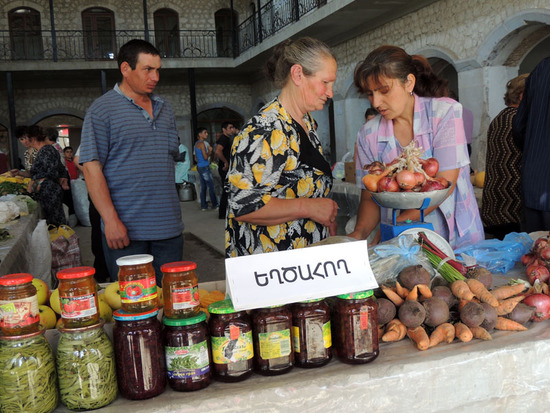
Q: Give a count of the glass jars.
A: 12